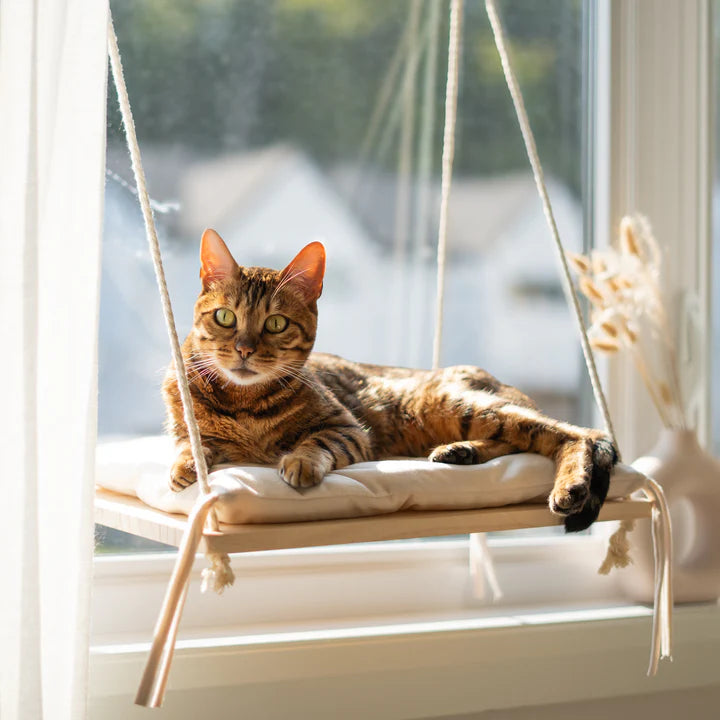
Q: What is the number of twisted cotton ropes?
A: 3